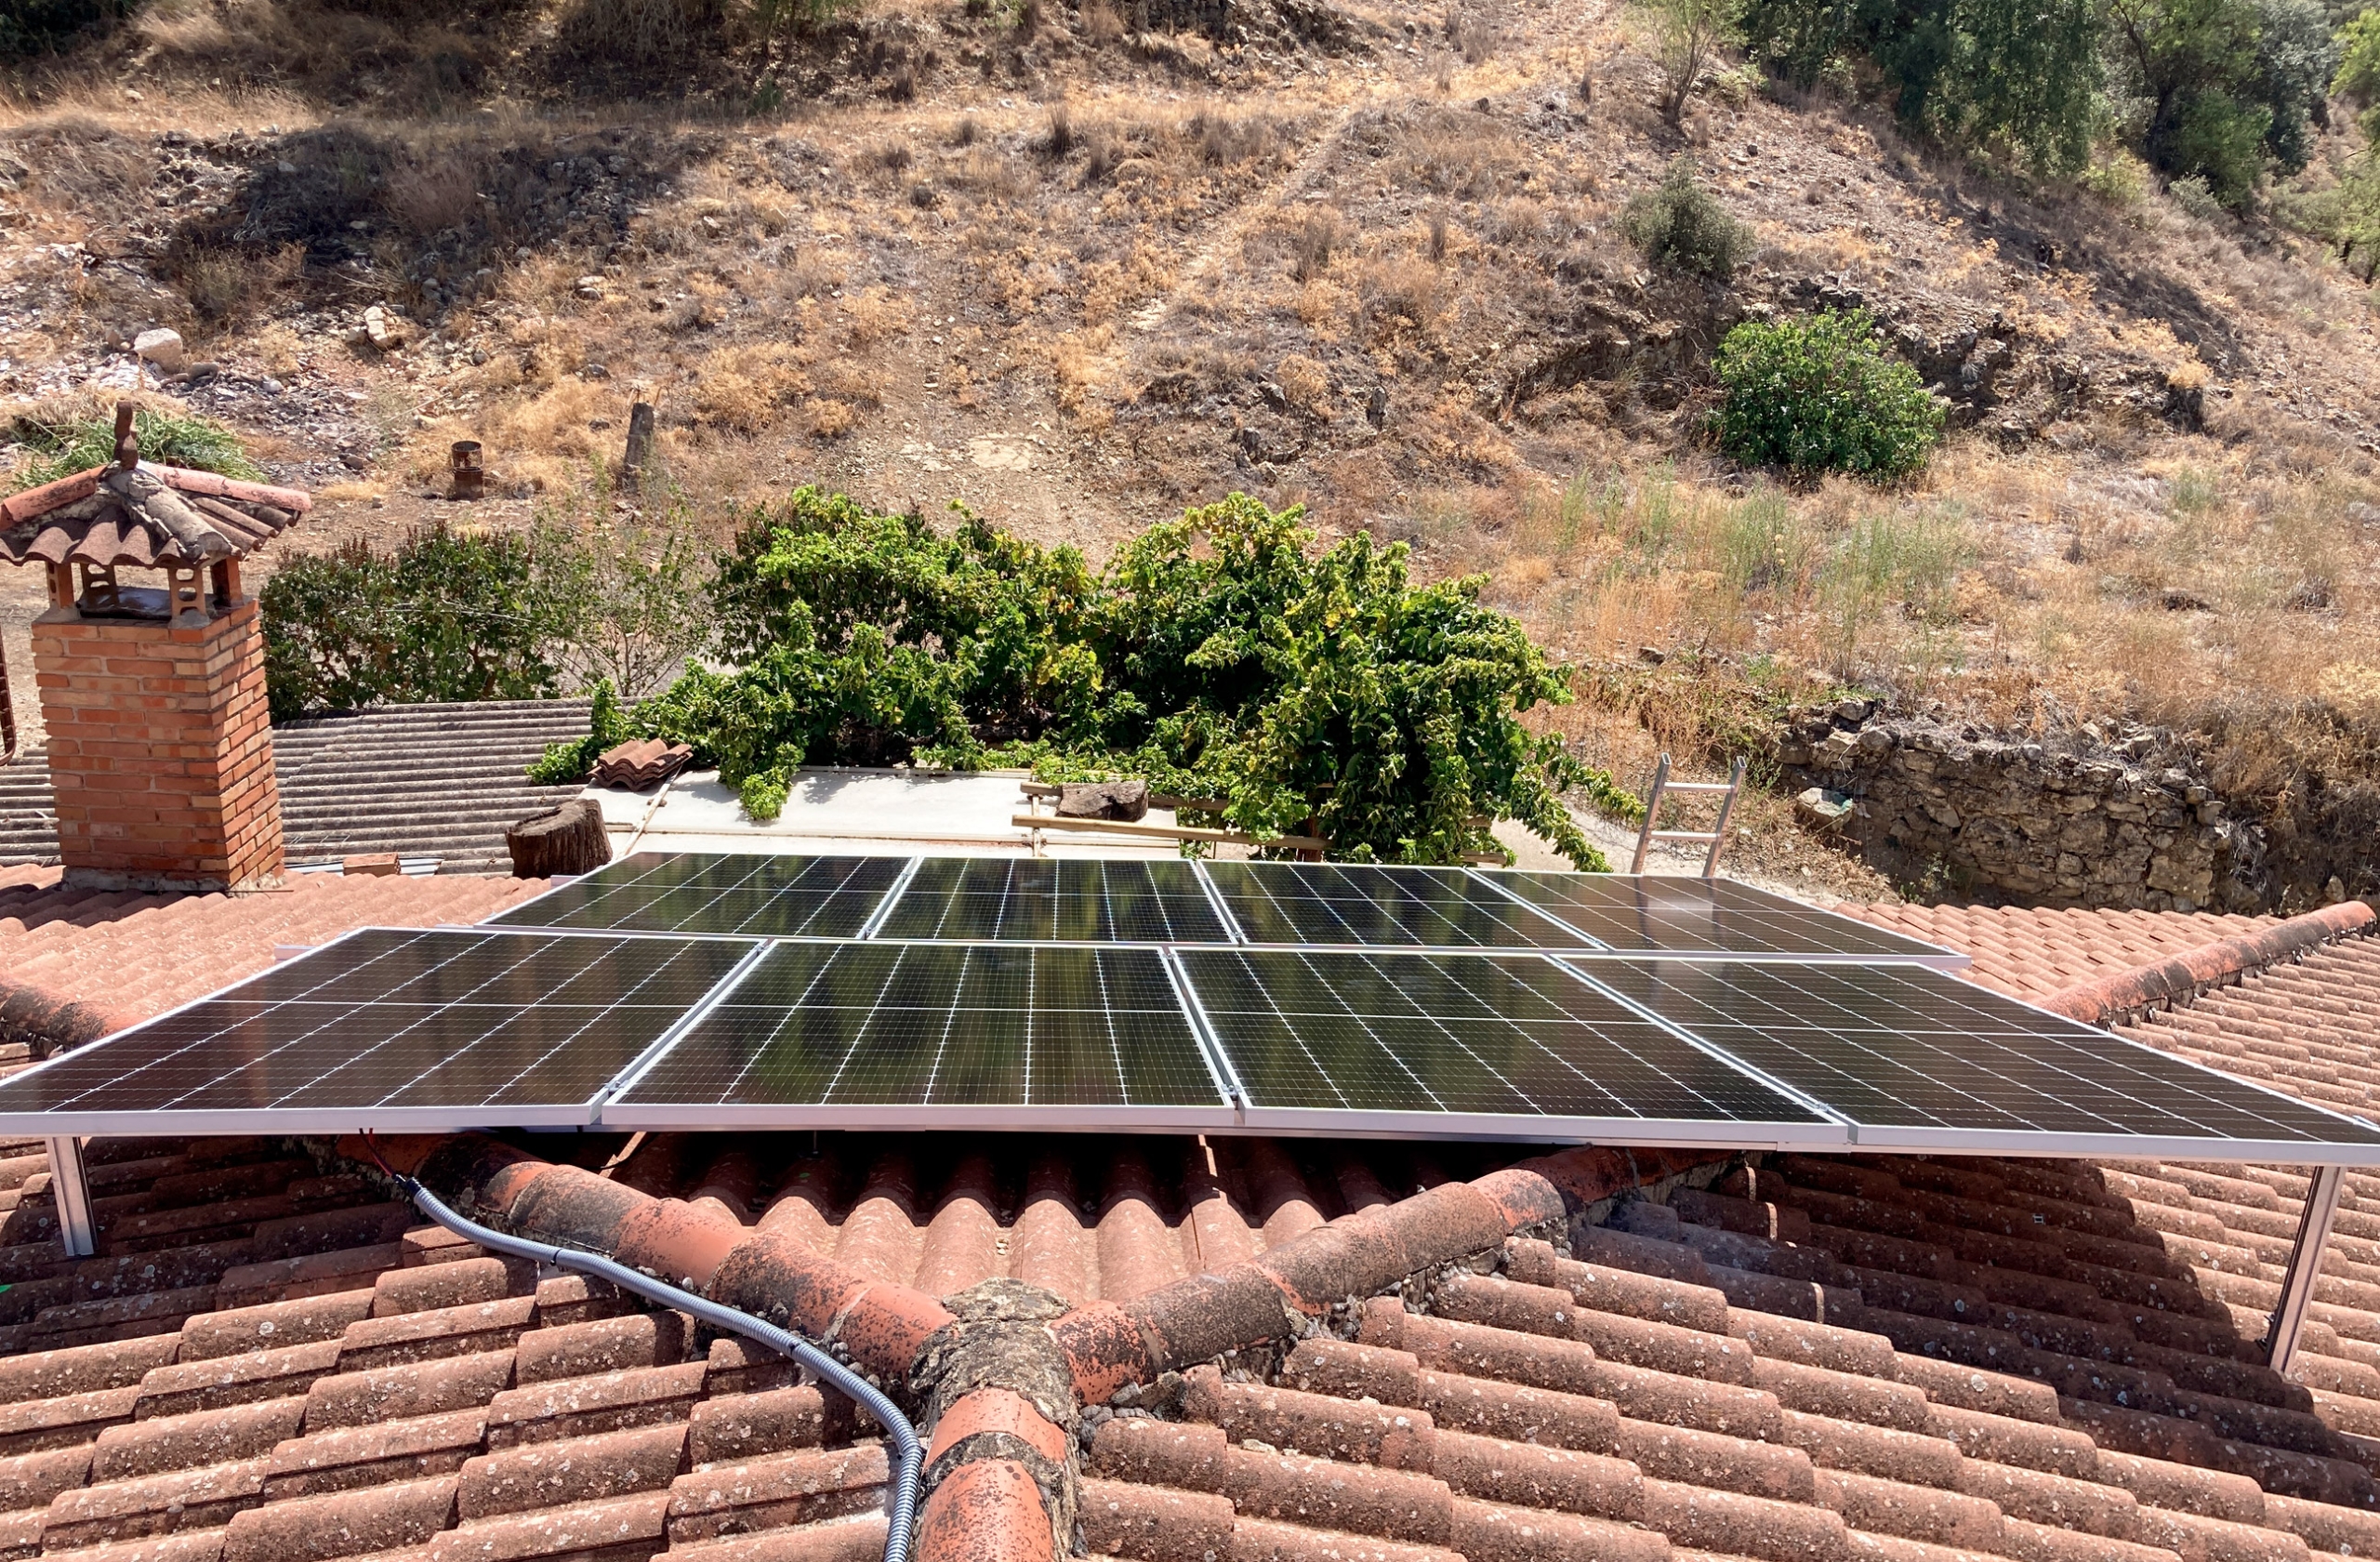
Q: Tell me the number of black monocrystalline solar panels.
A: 8